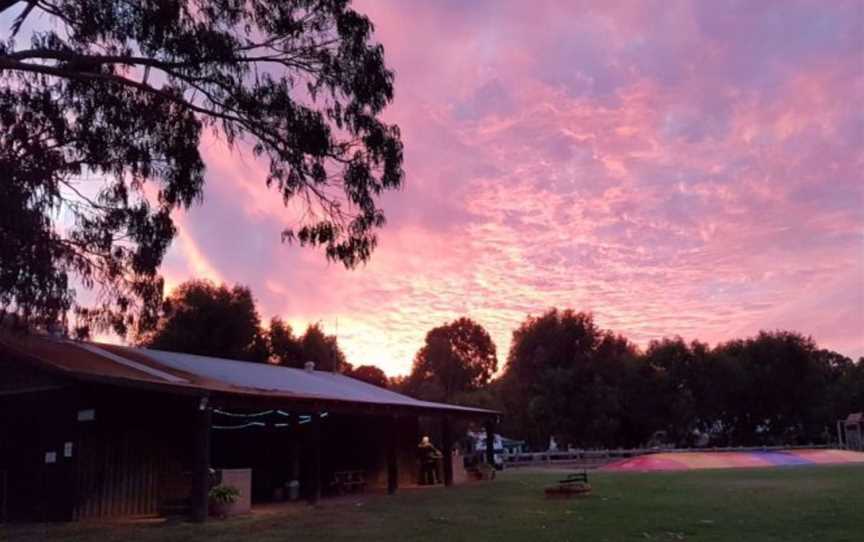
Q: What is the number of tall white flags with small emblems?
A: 0